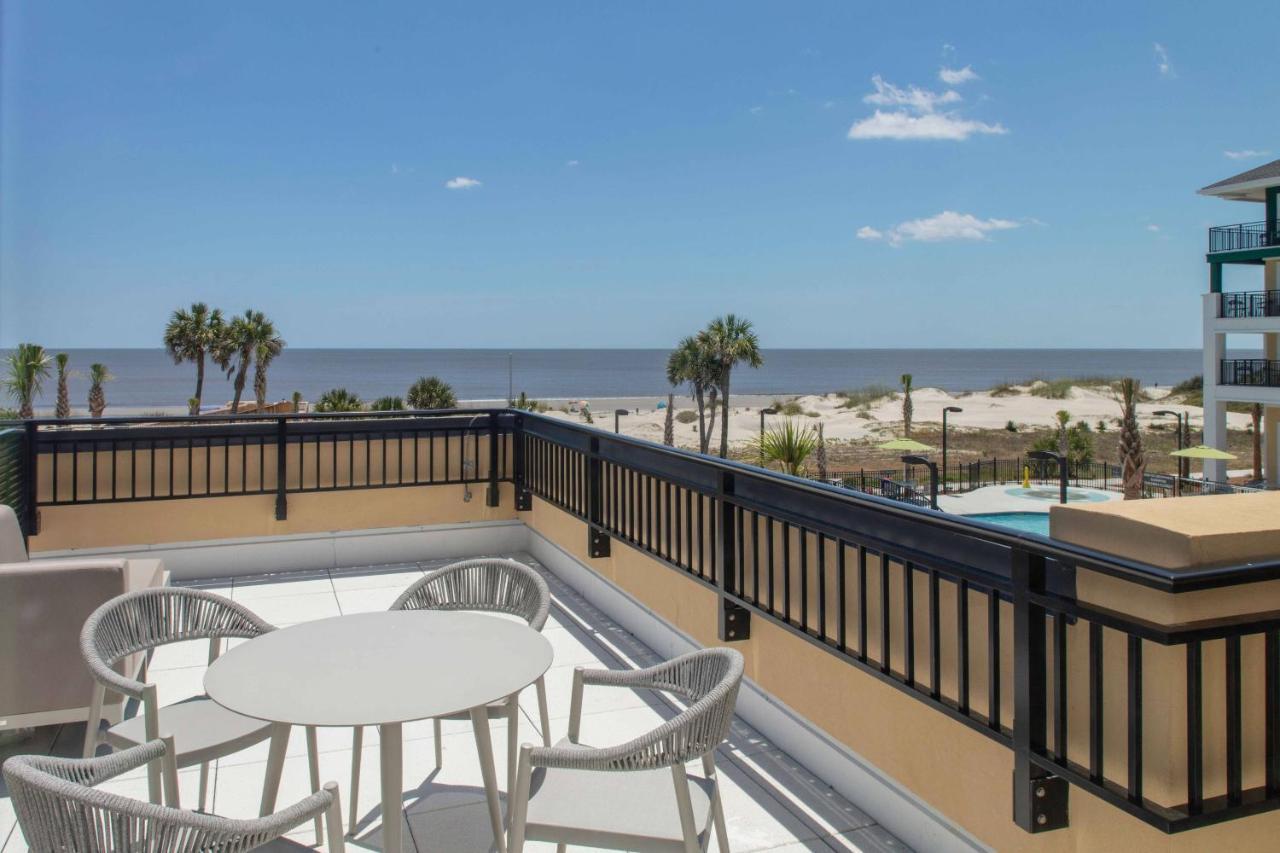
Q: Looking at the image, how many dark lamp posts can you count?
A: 6